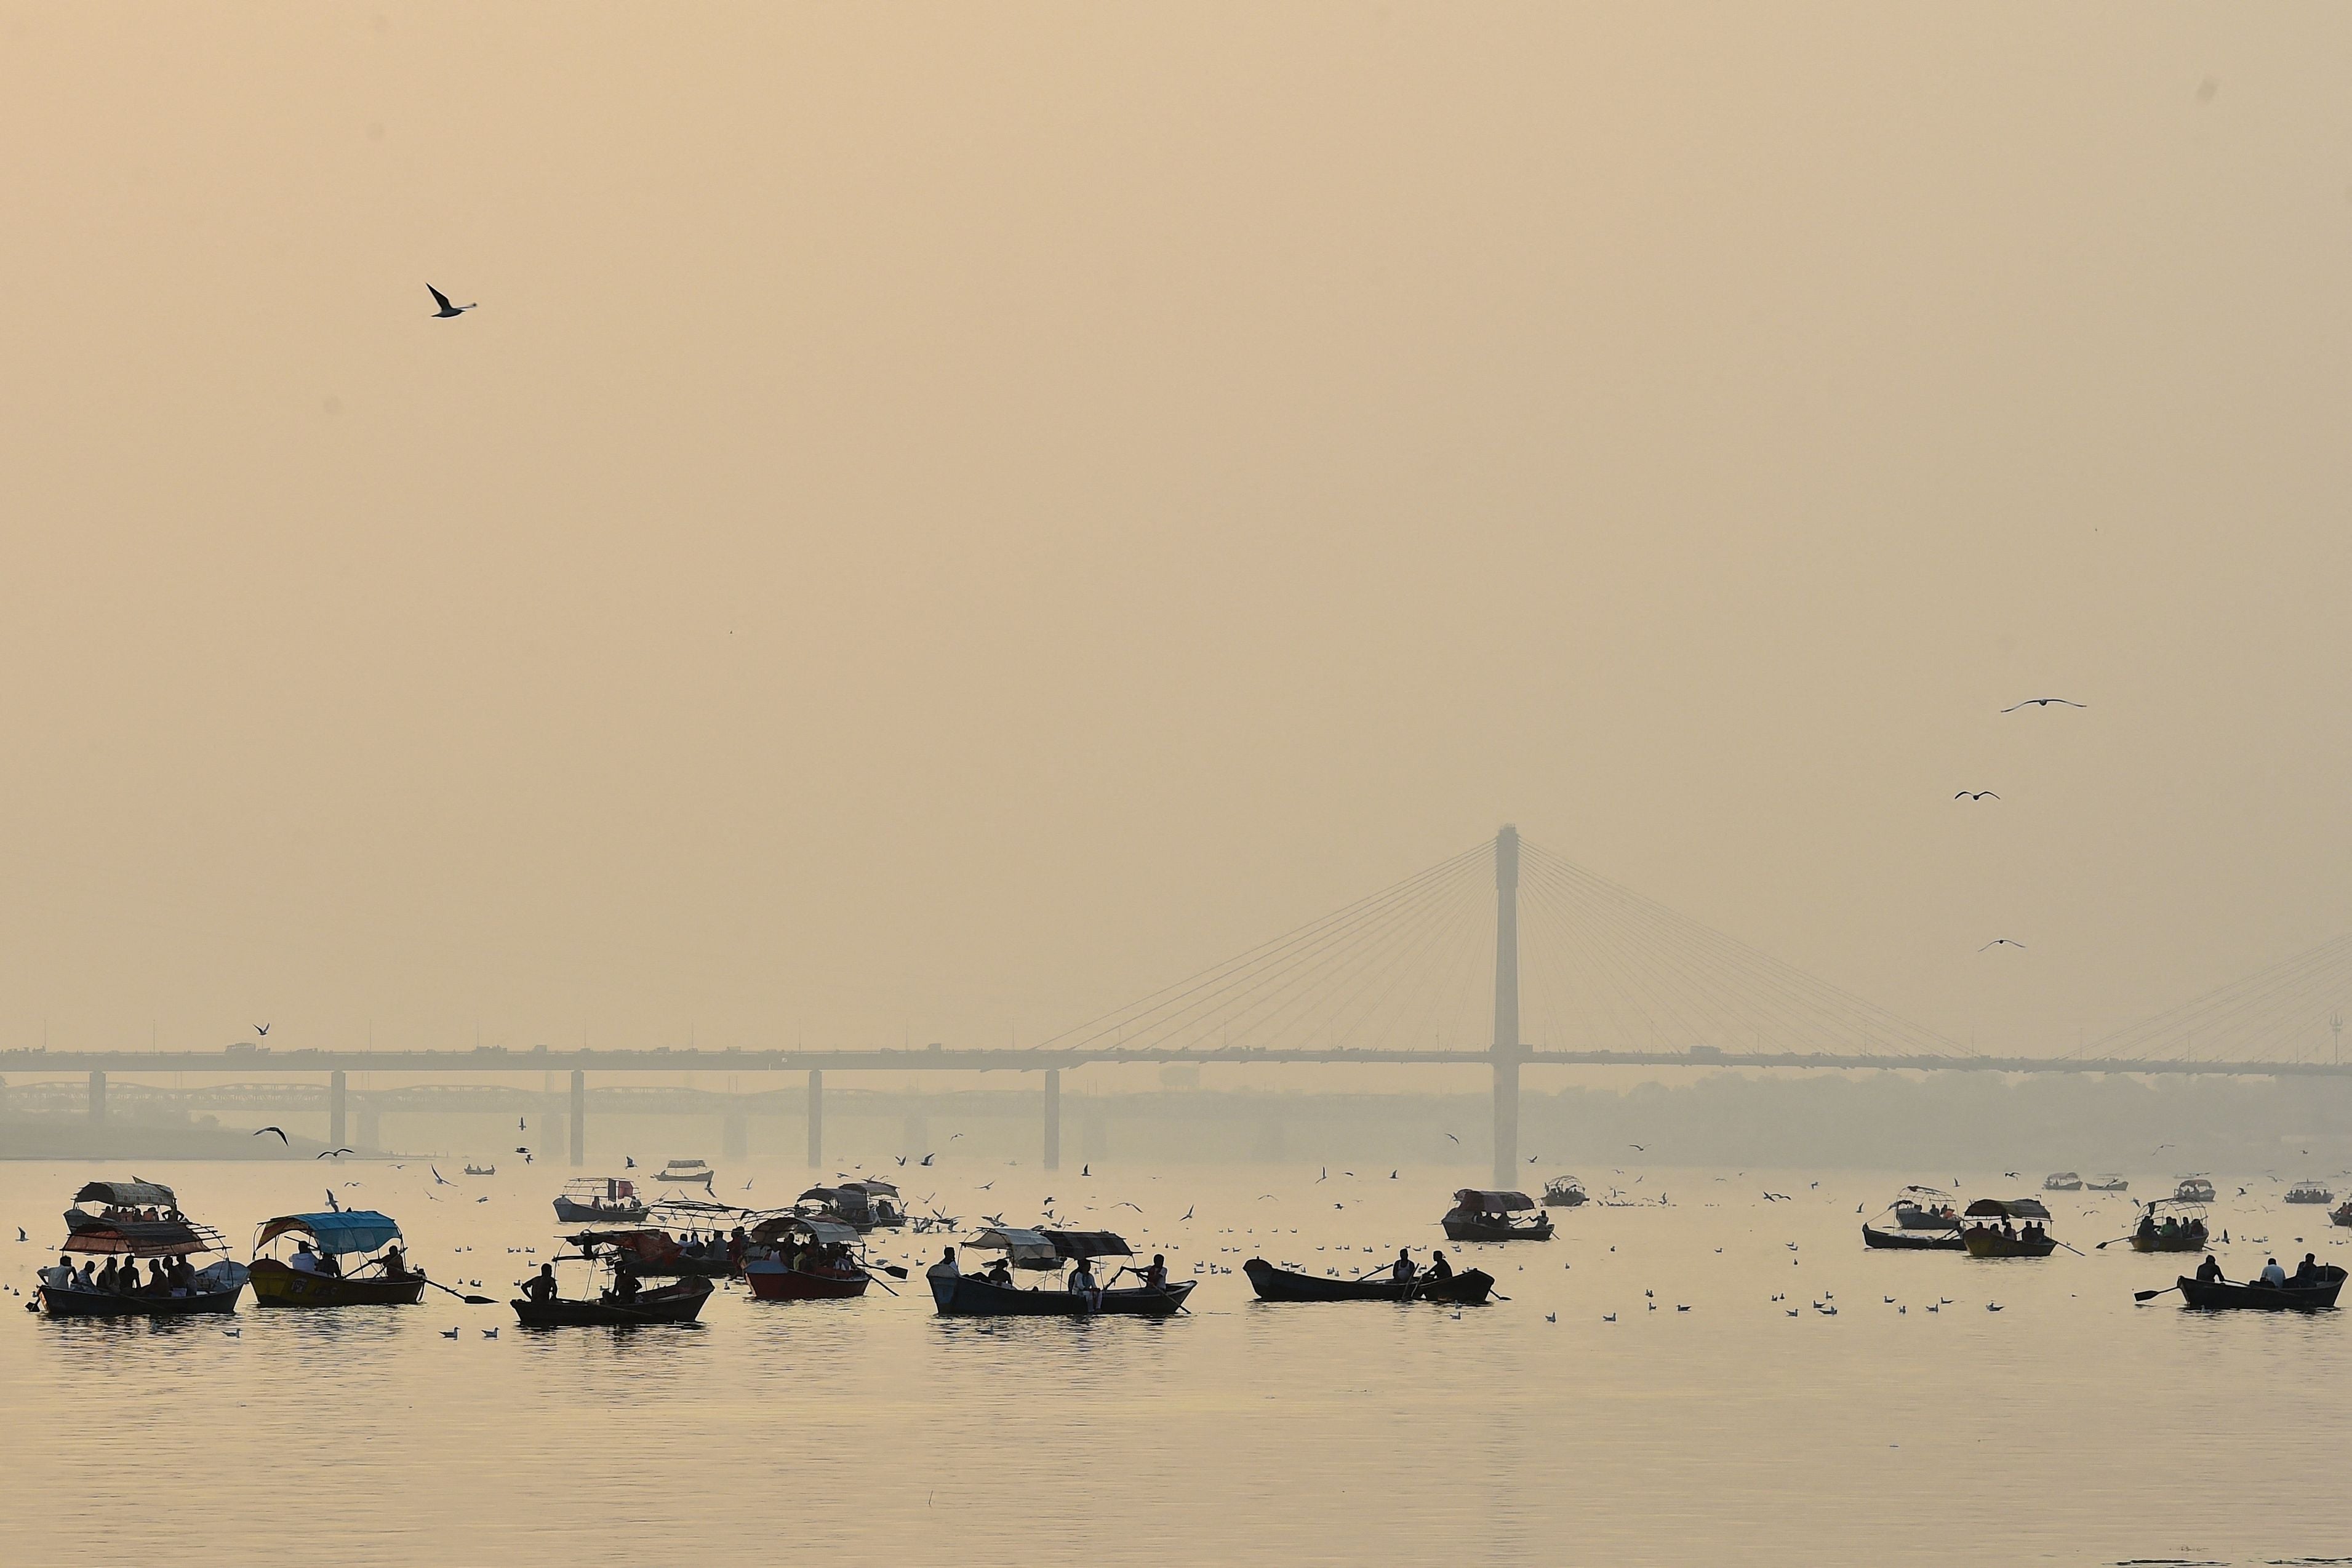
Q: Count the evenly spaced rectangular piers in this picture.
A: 5